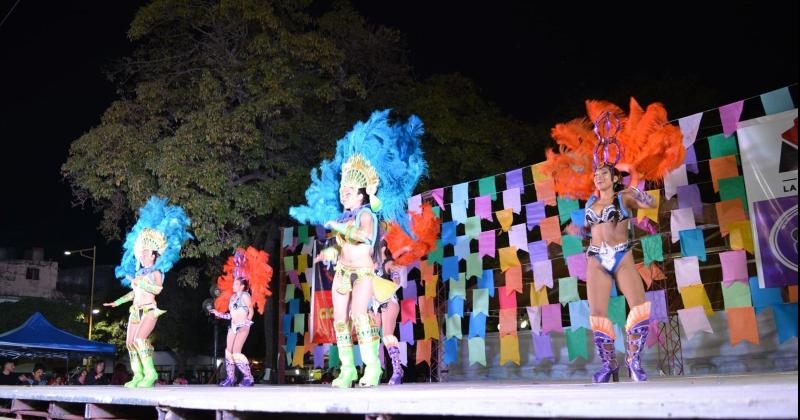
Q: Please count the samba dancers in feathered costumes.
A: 5